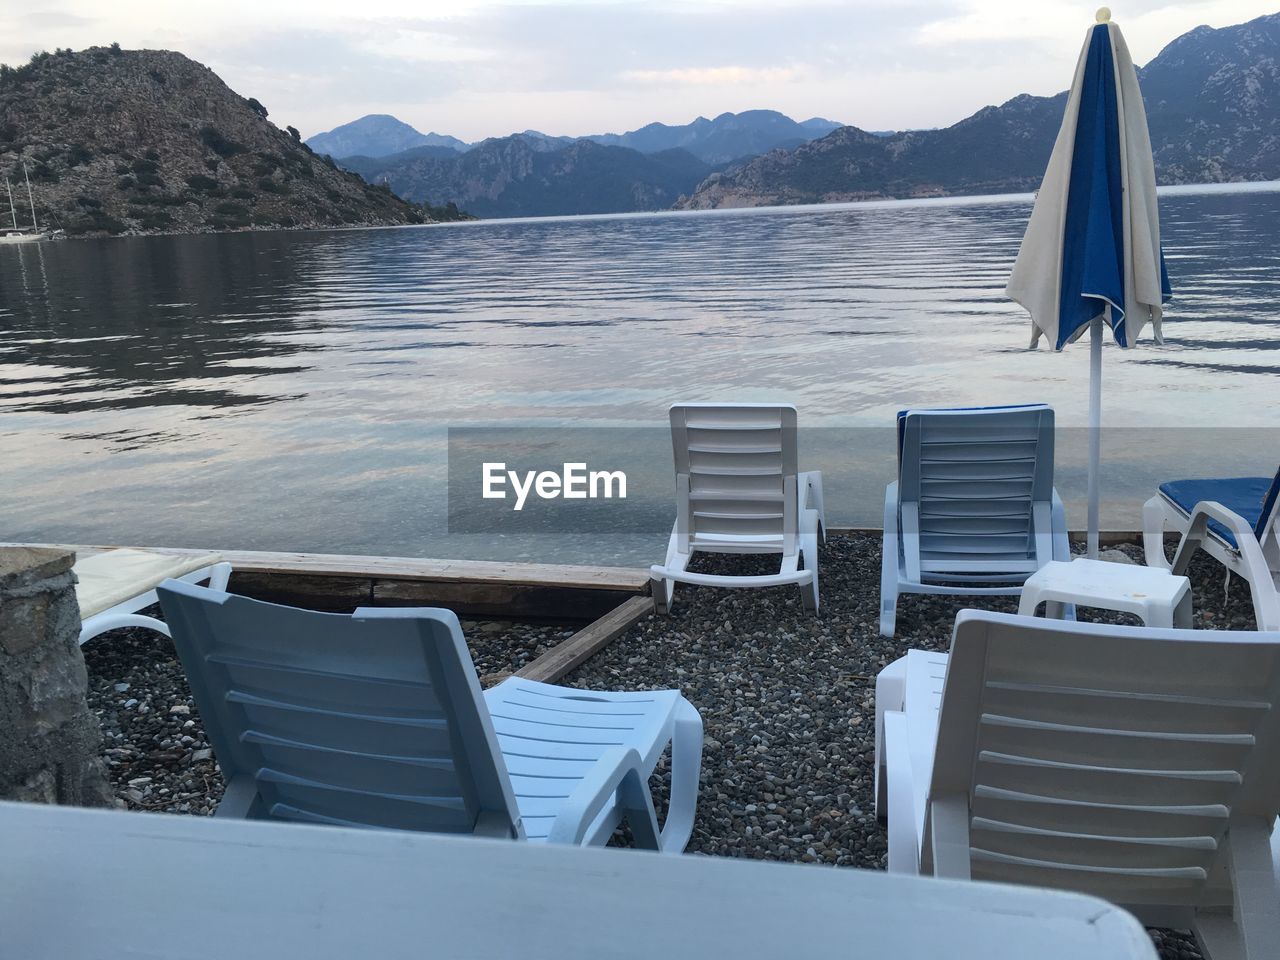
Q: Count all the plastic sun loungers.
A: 6